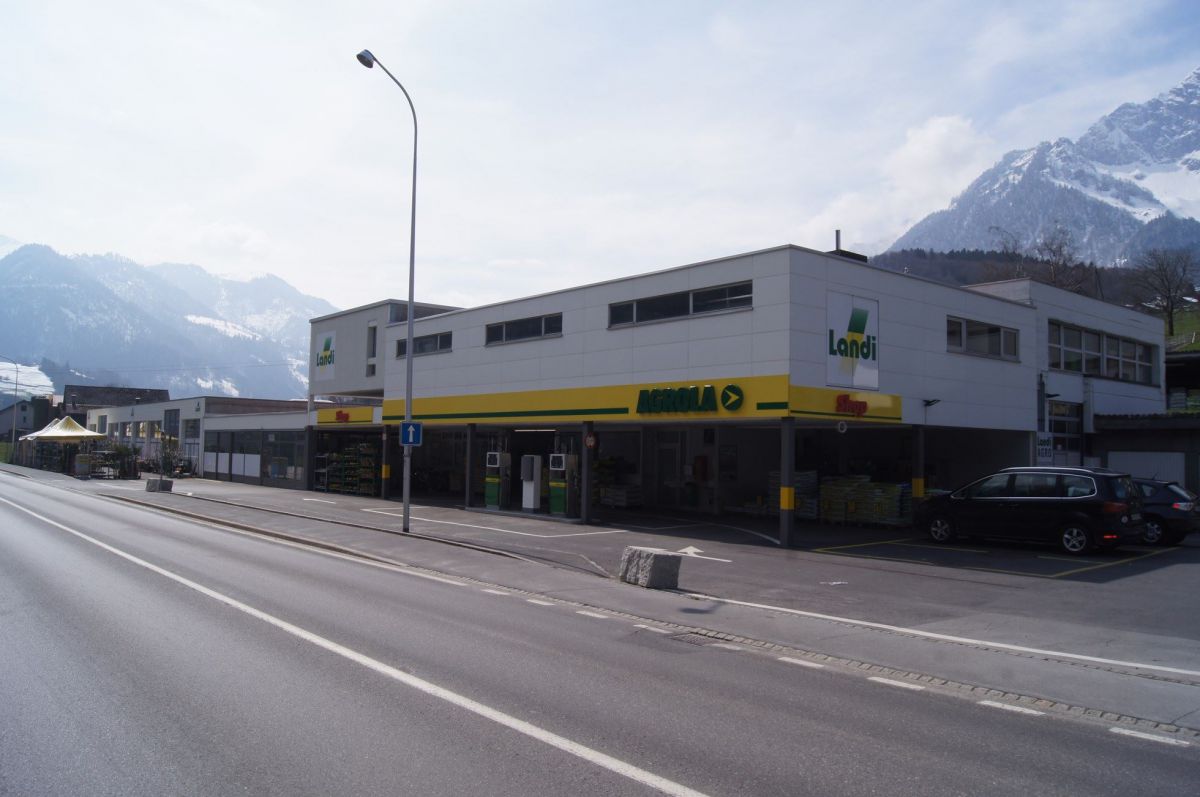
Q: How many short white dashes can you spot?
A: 9